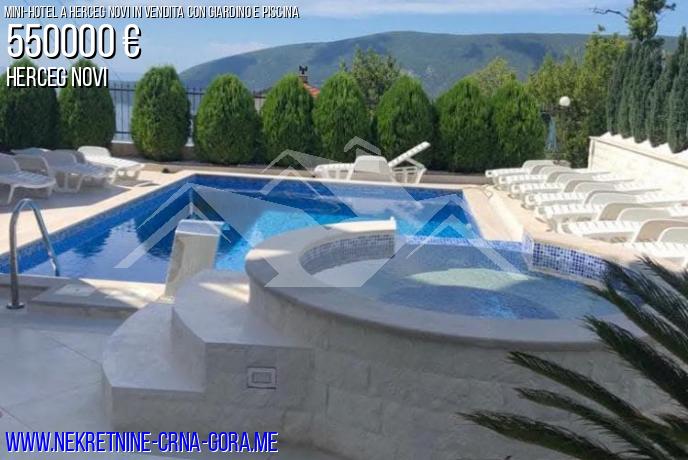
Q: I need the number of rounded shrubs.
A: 9